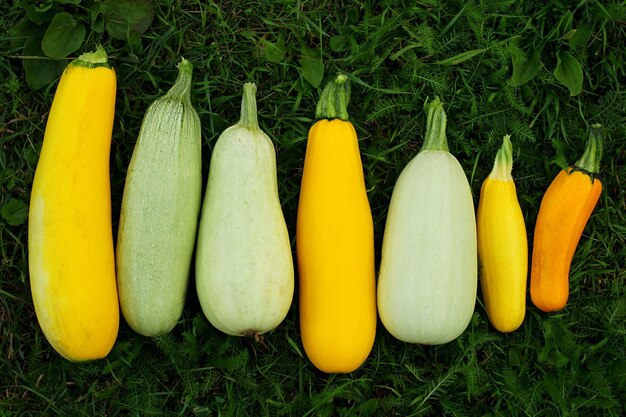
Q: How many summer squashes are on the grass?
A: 7